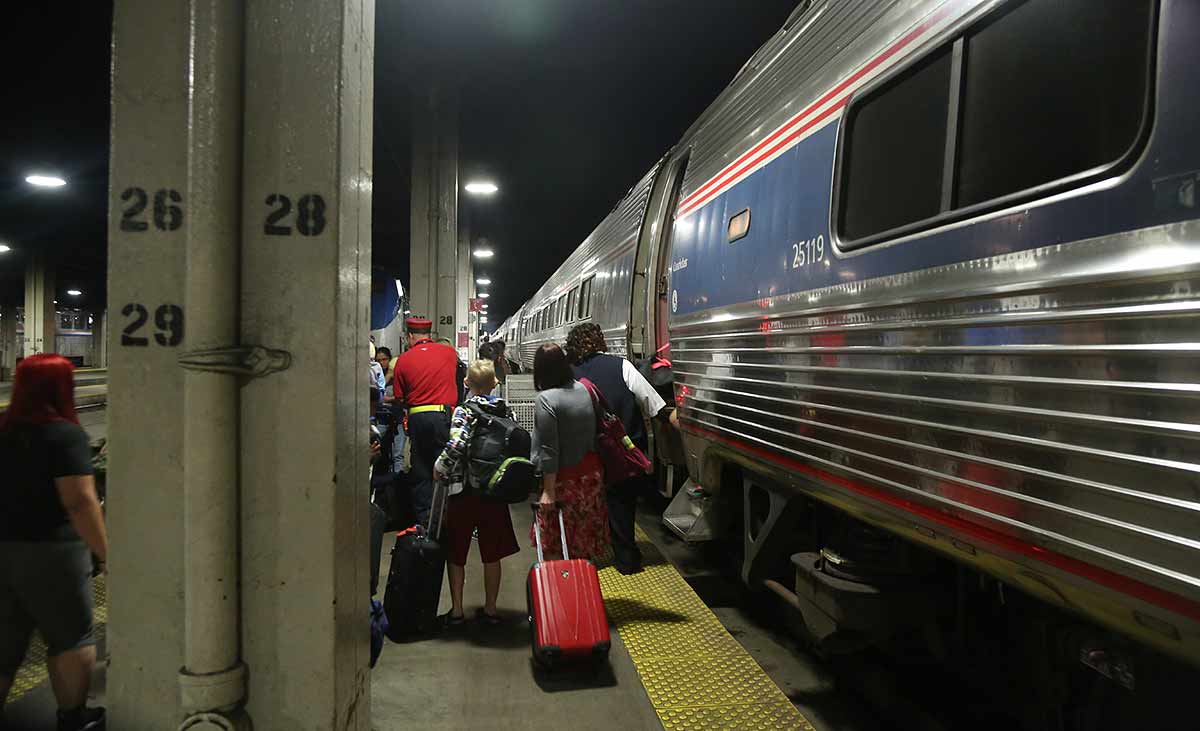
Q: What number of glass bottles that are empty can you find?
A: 0